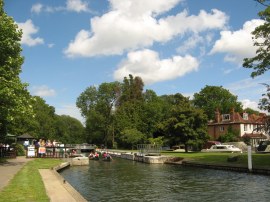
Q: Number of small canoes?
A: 2